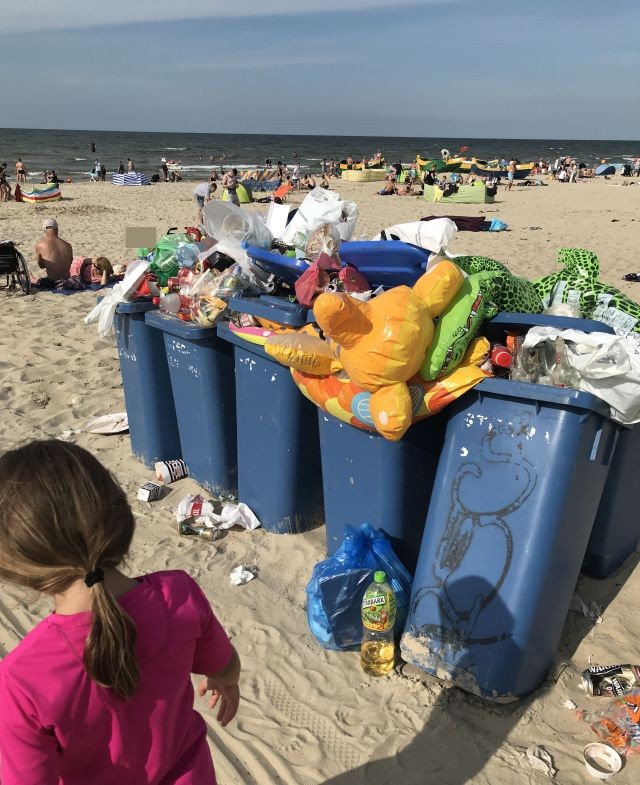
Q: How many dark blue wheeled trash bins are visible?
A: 6